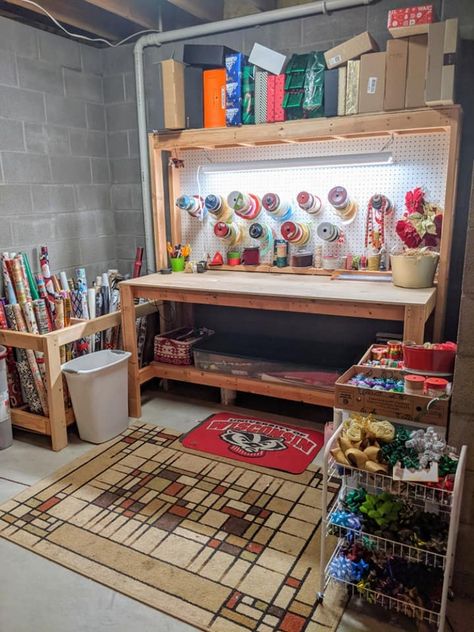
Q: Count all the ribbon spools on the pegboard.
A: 11